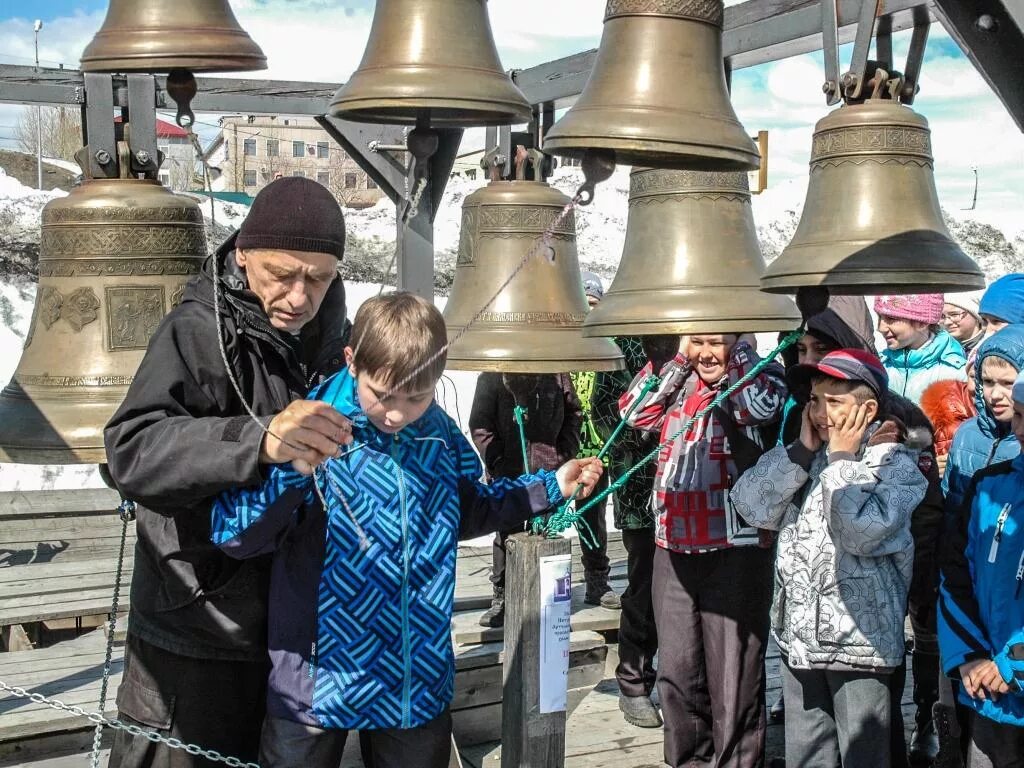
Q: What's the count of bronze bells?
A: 7